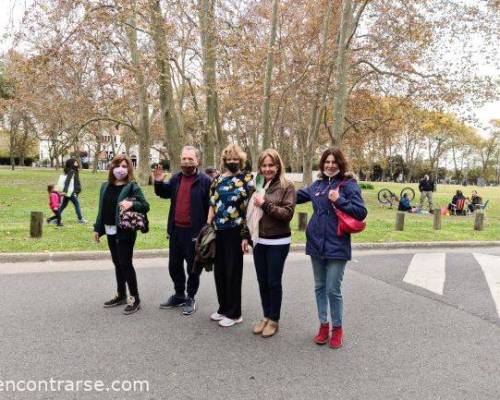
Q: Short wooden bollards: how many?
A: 5